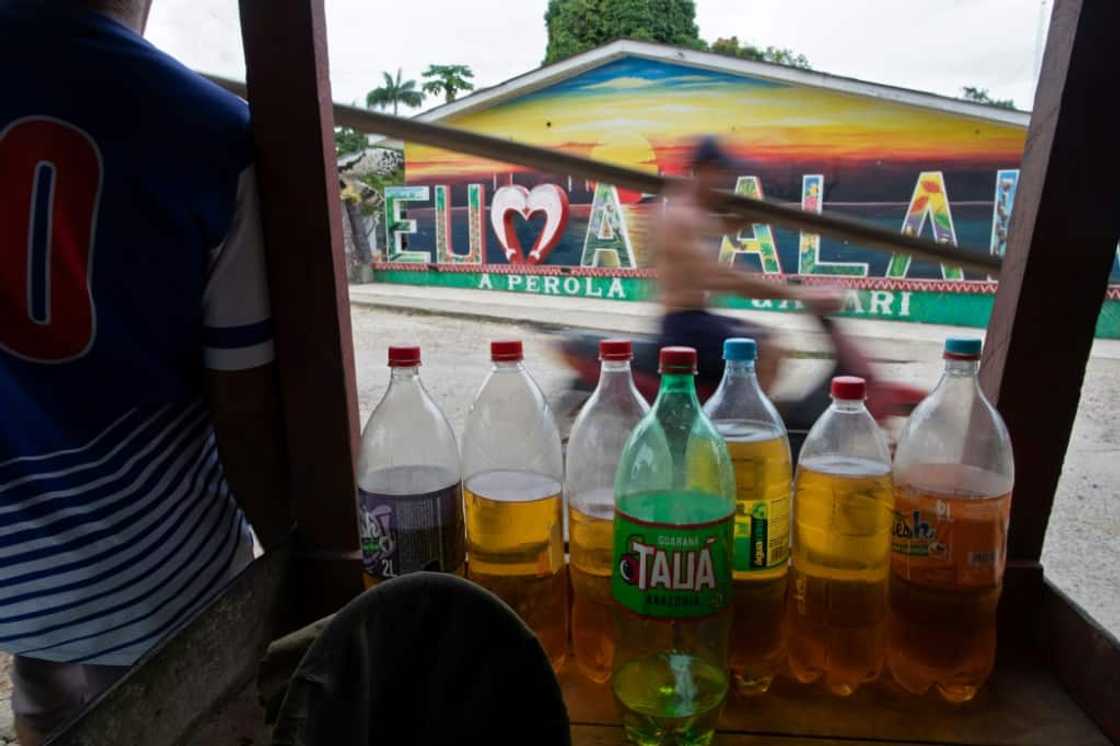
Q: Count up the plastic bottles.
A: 7